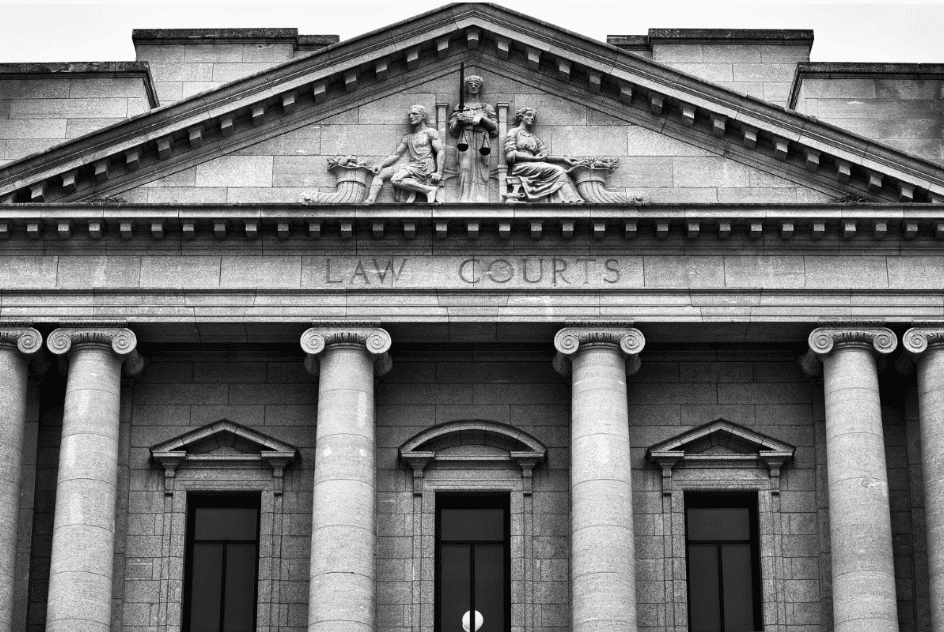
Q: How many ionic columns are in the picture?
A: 6